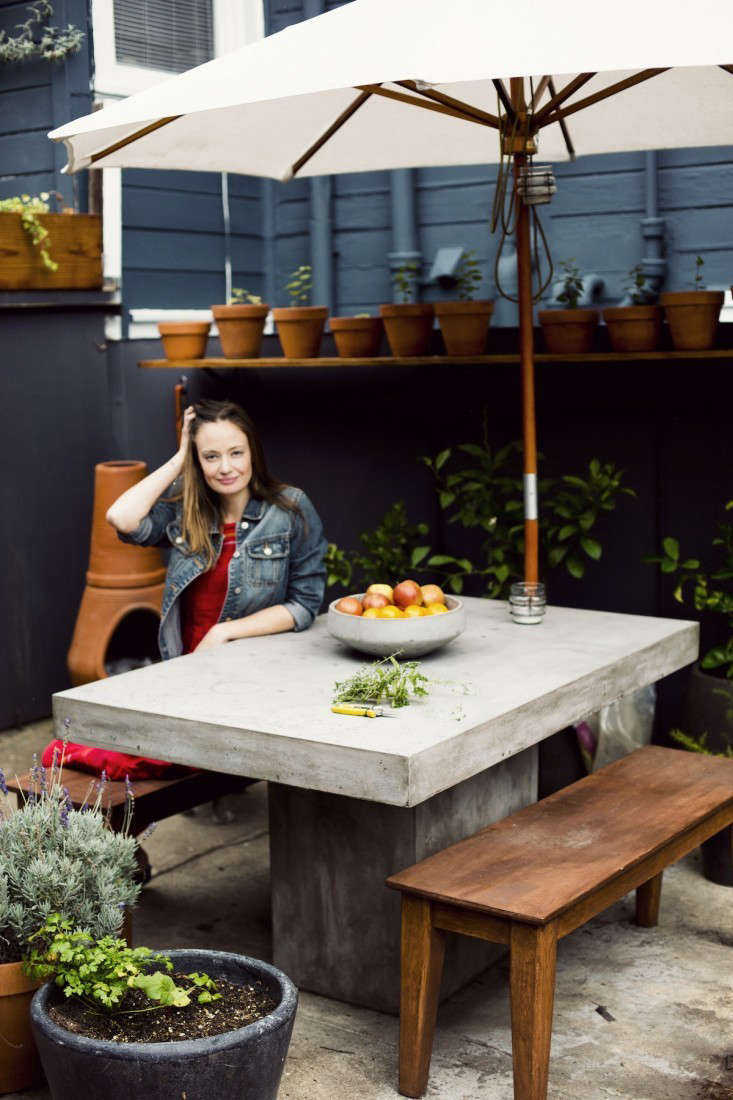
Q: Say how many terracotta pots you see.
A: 10